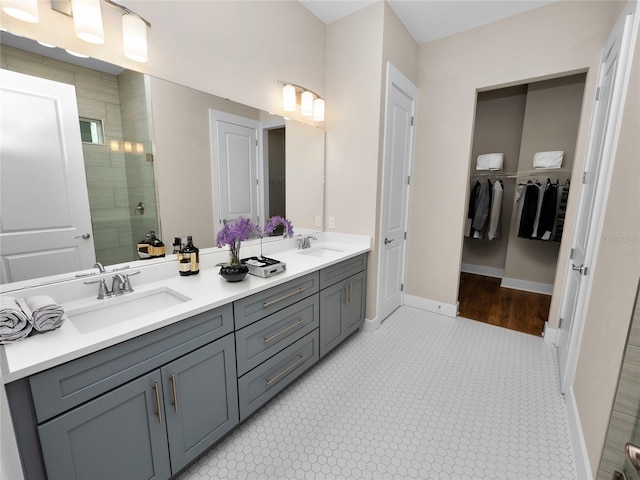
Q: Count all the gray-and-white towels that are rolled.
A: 2